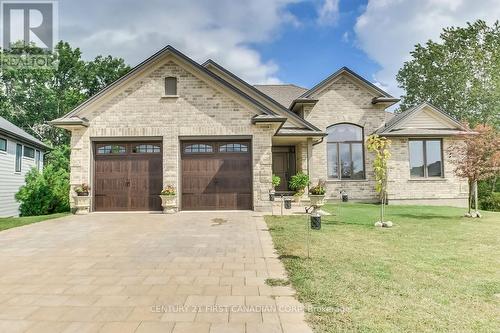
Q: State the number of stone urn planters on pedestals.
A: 3